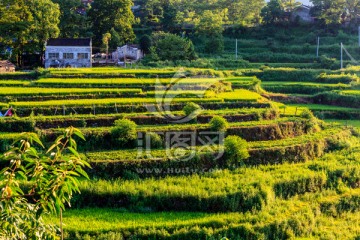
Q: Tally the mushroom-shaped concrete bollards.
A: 0